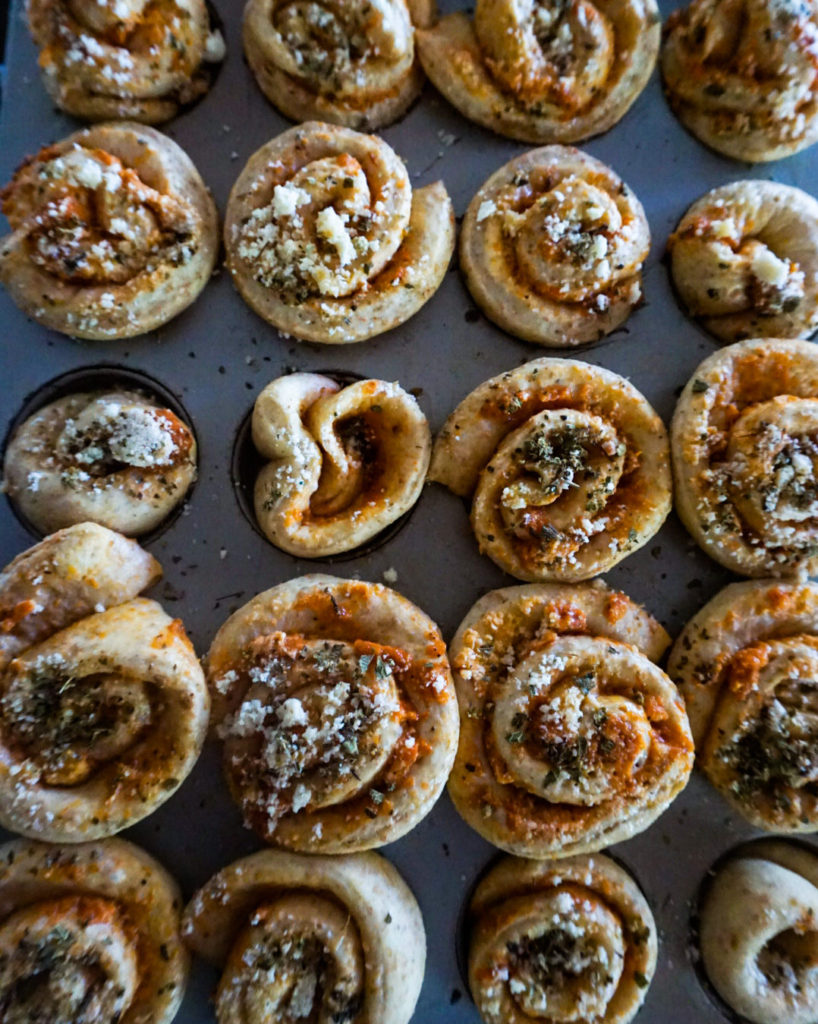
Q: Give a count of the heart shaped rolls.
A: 1